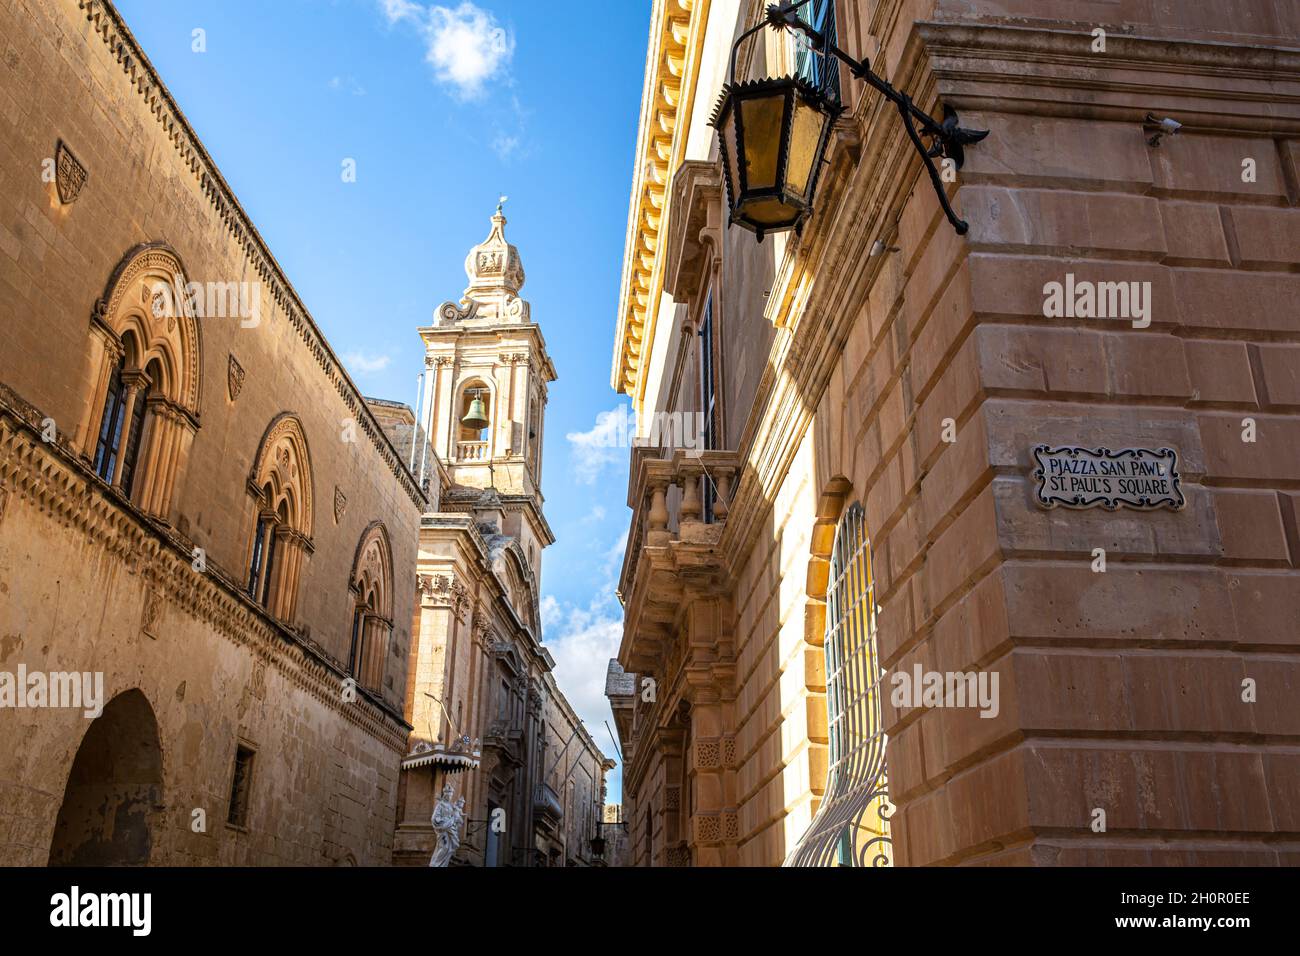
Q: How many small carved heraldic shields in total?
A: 3